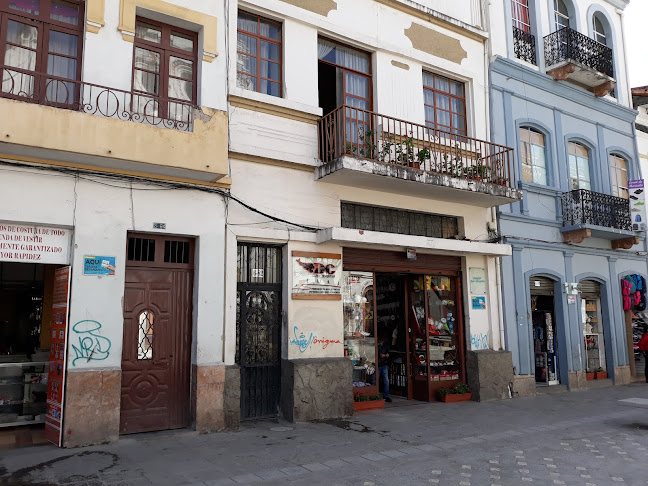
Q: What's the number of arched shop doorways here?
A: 3